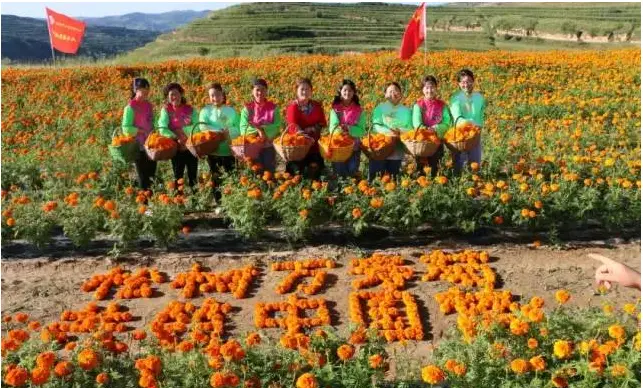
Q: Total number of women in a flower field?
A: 9